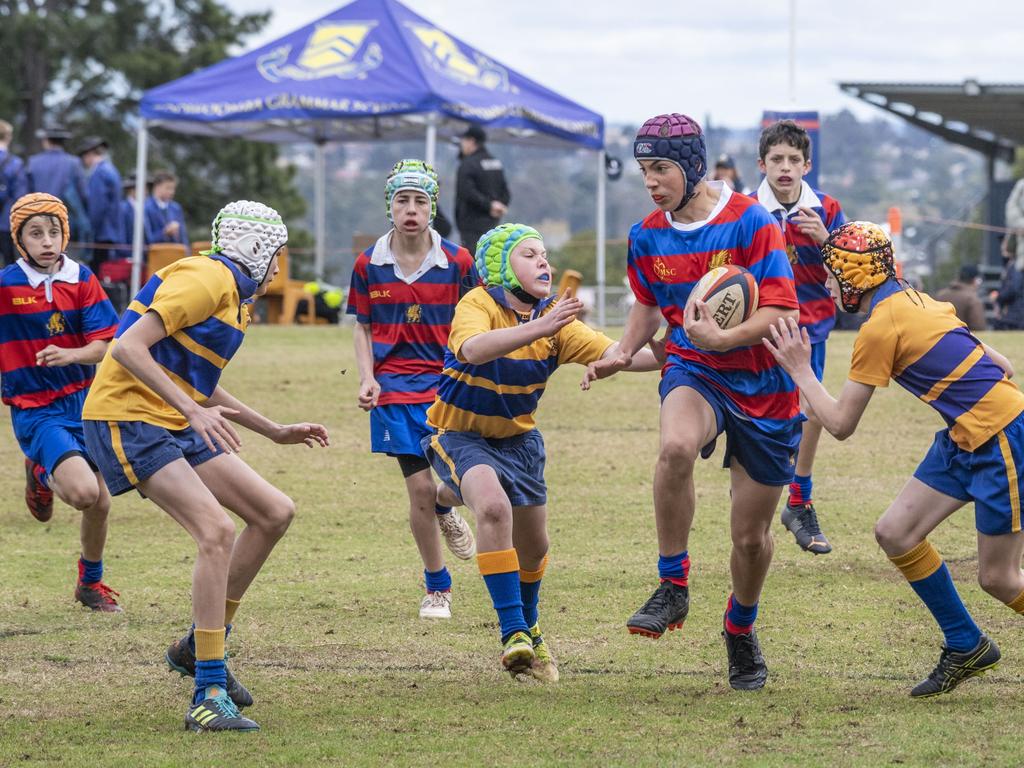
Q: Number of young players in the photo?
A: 7